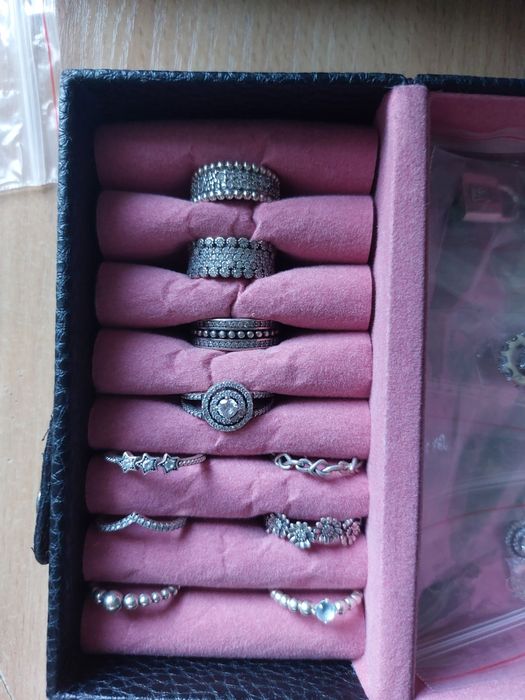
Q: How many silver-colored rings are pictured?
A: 10